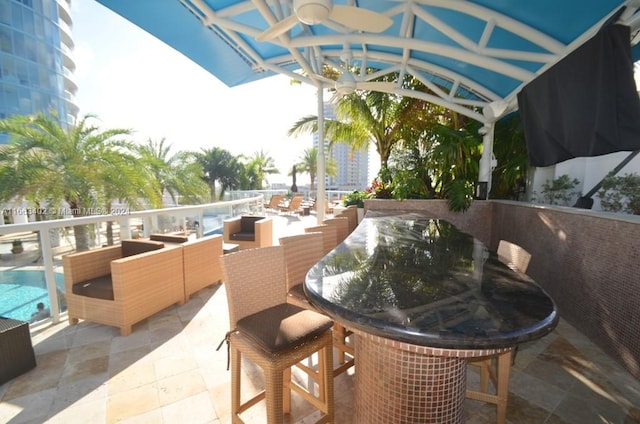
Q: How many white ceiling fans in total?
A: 2